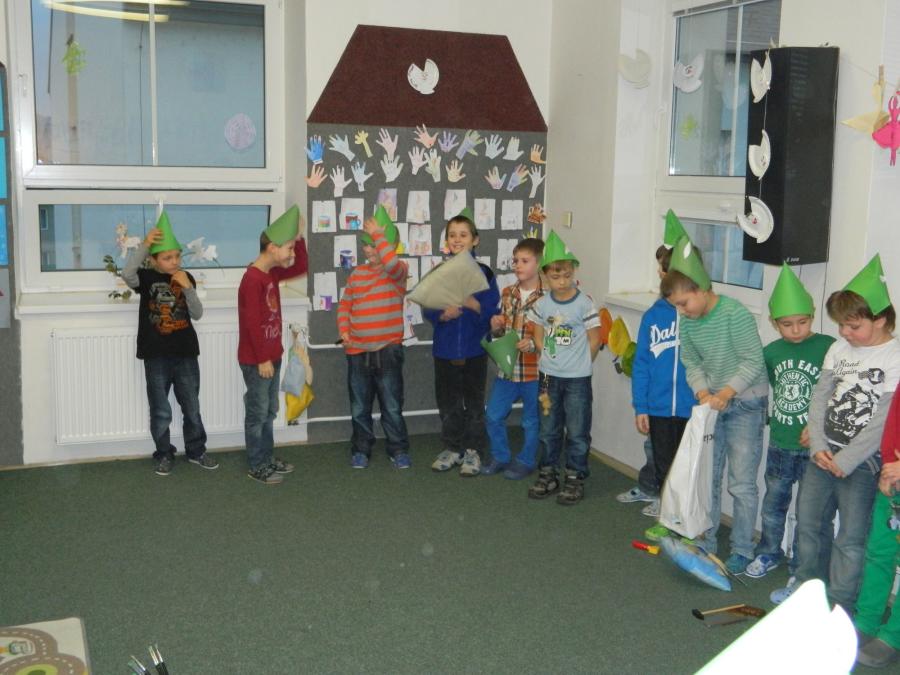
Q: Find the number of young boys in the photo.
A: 11